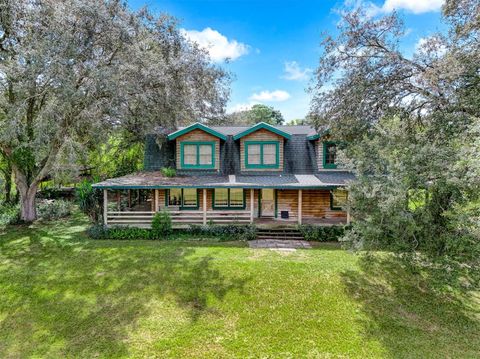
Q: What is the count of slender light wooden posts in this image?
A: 6